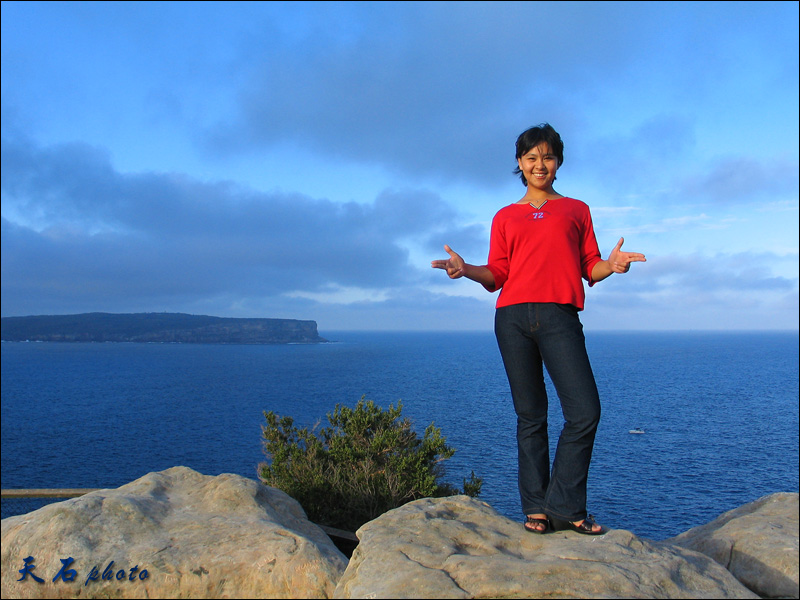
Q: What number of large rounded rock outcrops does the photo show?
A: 3